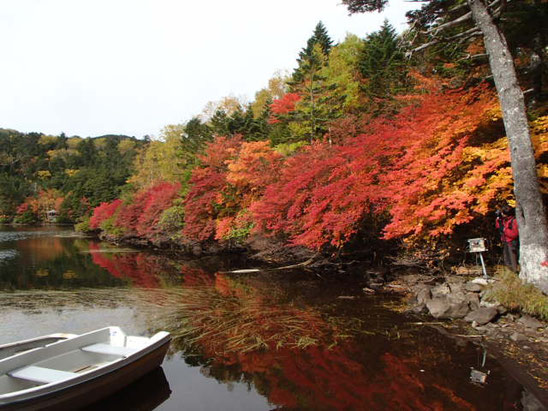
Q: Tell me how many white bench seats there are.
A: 2